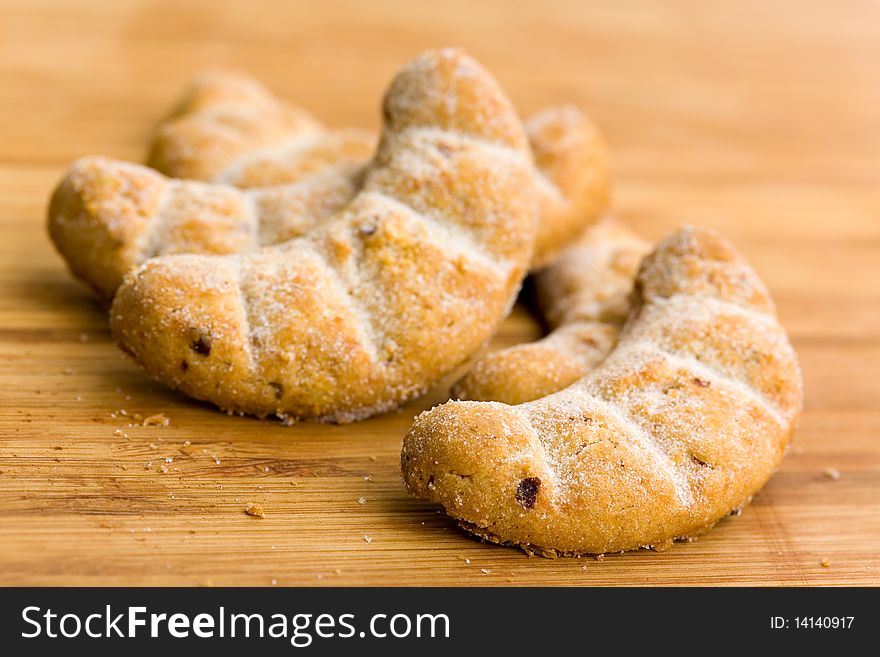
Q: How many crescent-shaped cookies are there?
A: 5